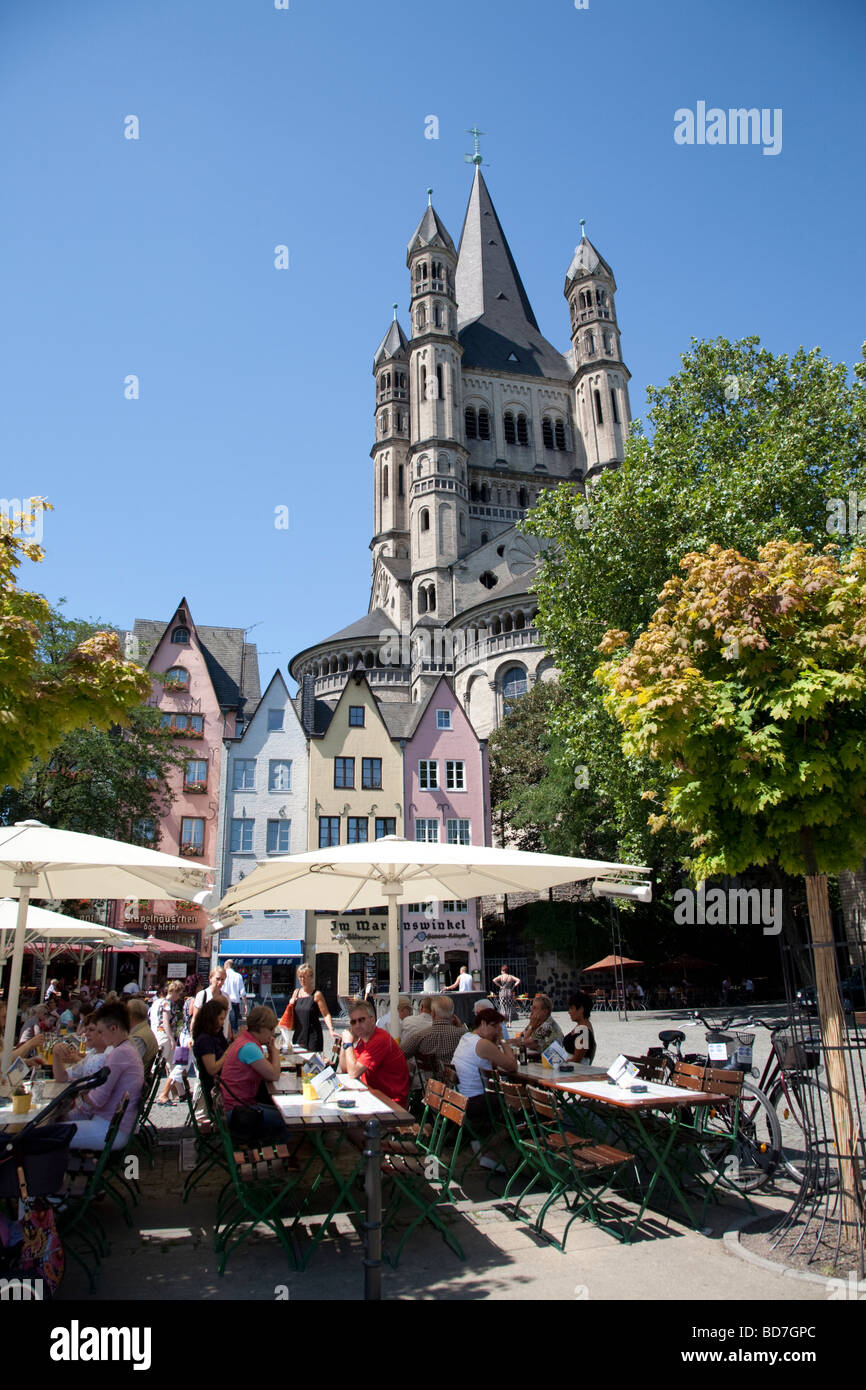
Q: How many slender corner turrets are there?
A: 3